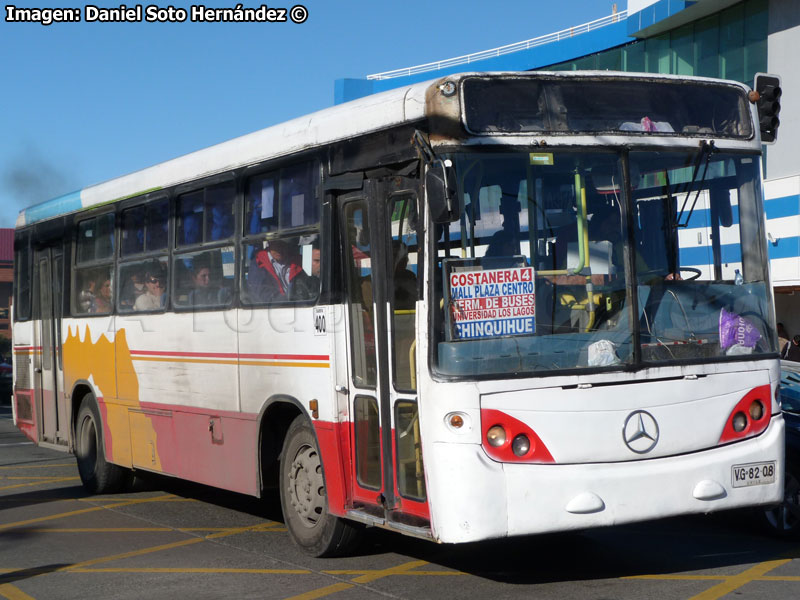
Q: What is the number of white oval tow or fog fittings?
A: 2